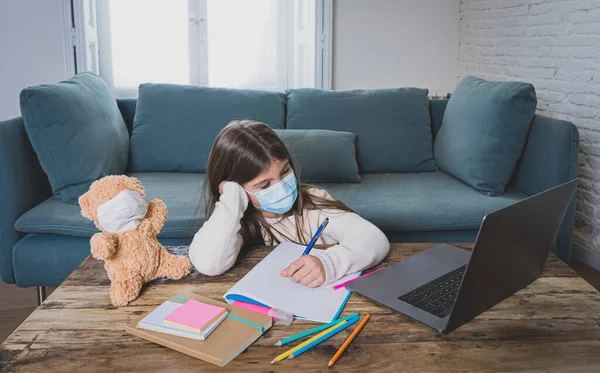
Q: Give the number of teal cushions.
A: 5